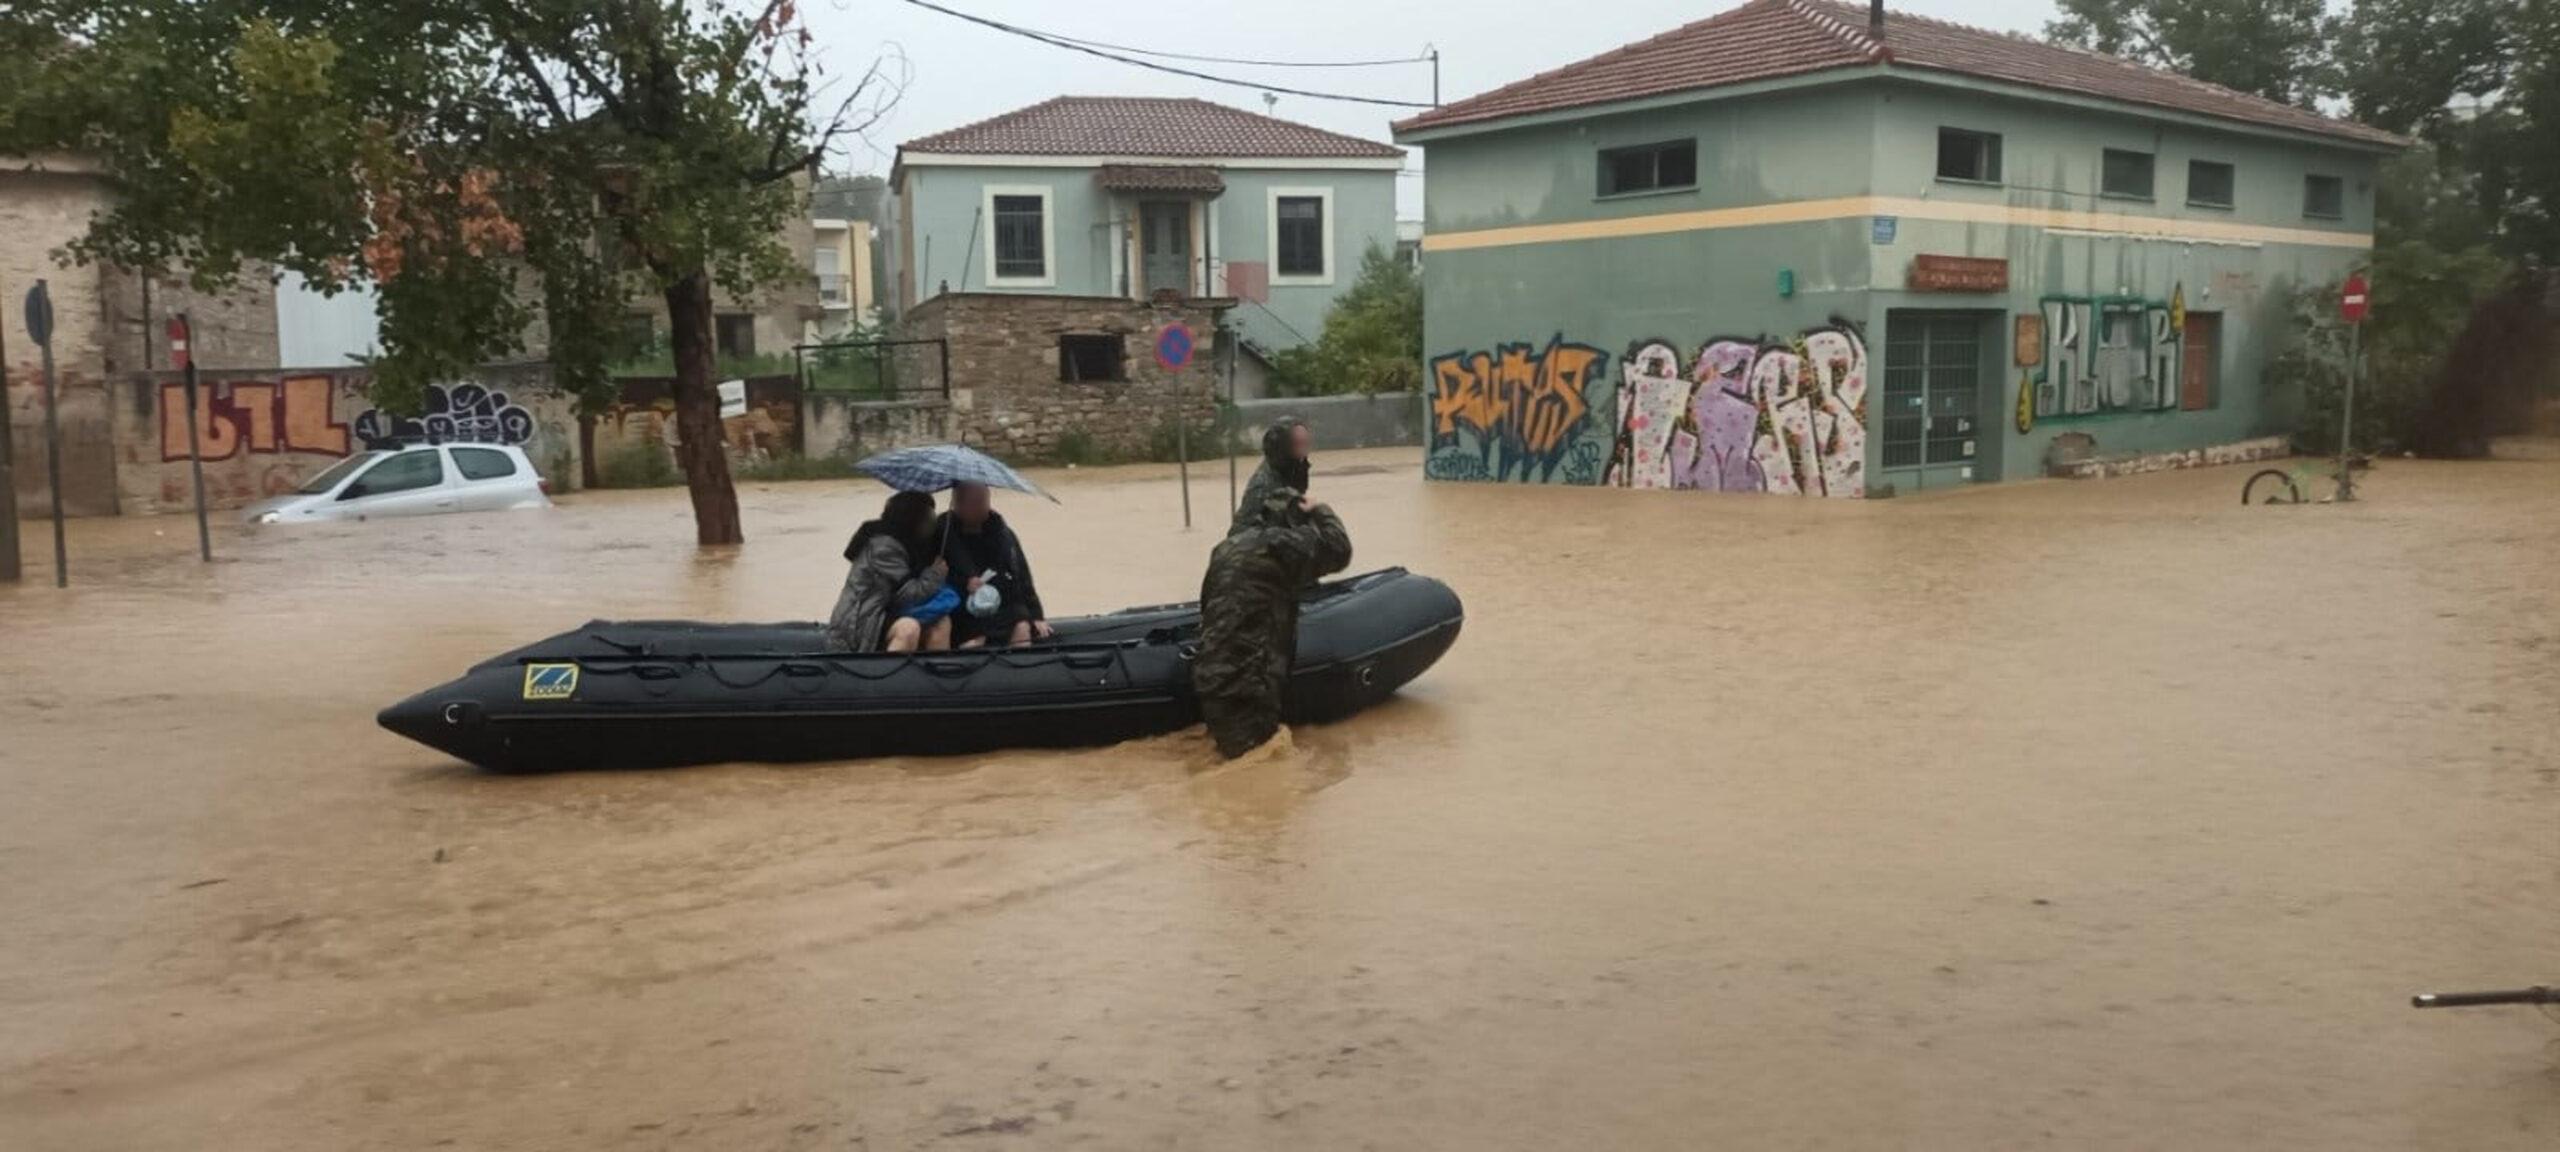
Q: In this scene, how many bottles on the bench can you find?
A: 0